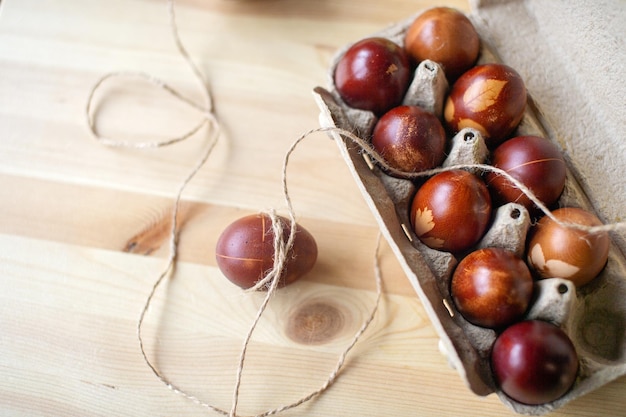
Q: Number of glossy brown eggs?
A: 10